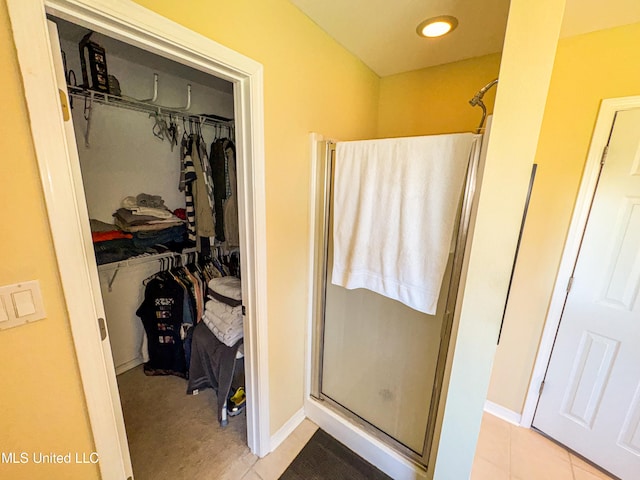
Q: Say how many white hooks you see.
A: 2